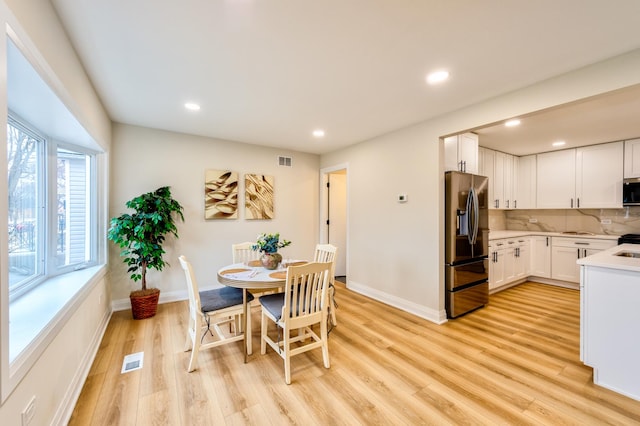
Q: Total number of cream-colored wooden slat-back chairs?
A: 4